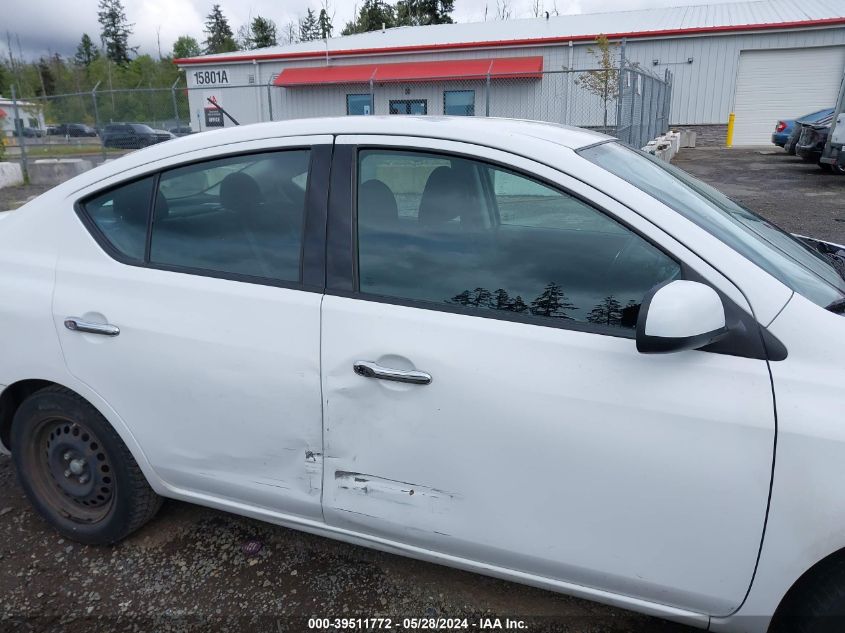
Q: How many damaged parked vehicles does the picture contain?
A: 1